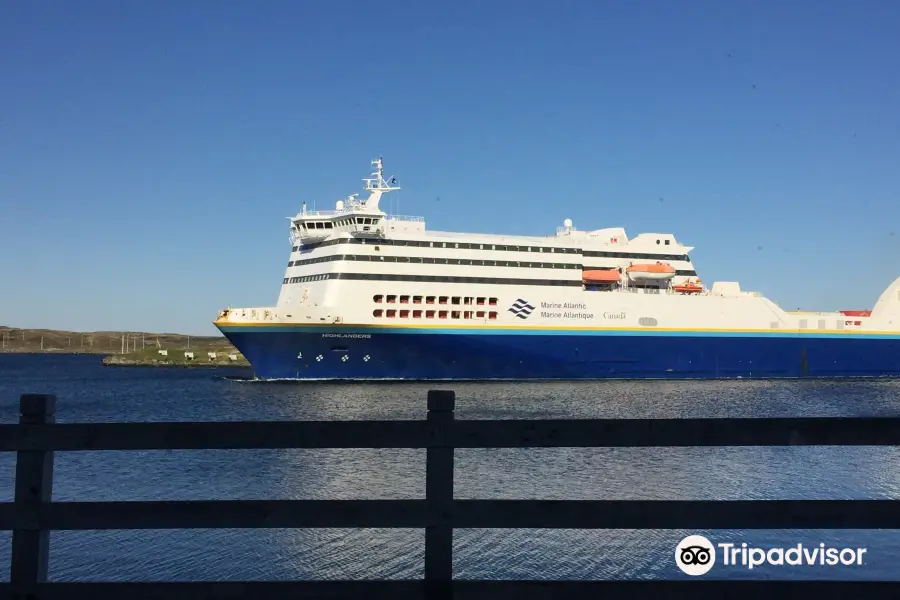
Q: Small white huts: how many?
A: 4